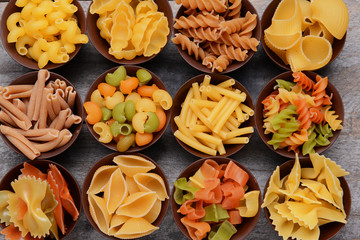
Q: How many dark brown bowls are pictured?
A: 12